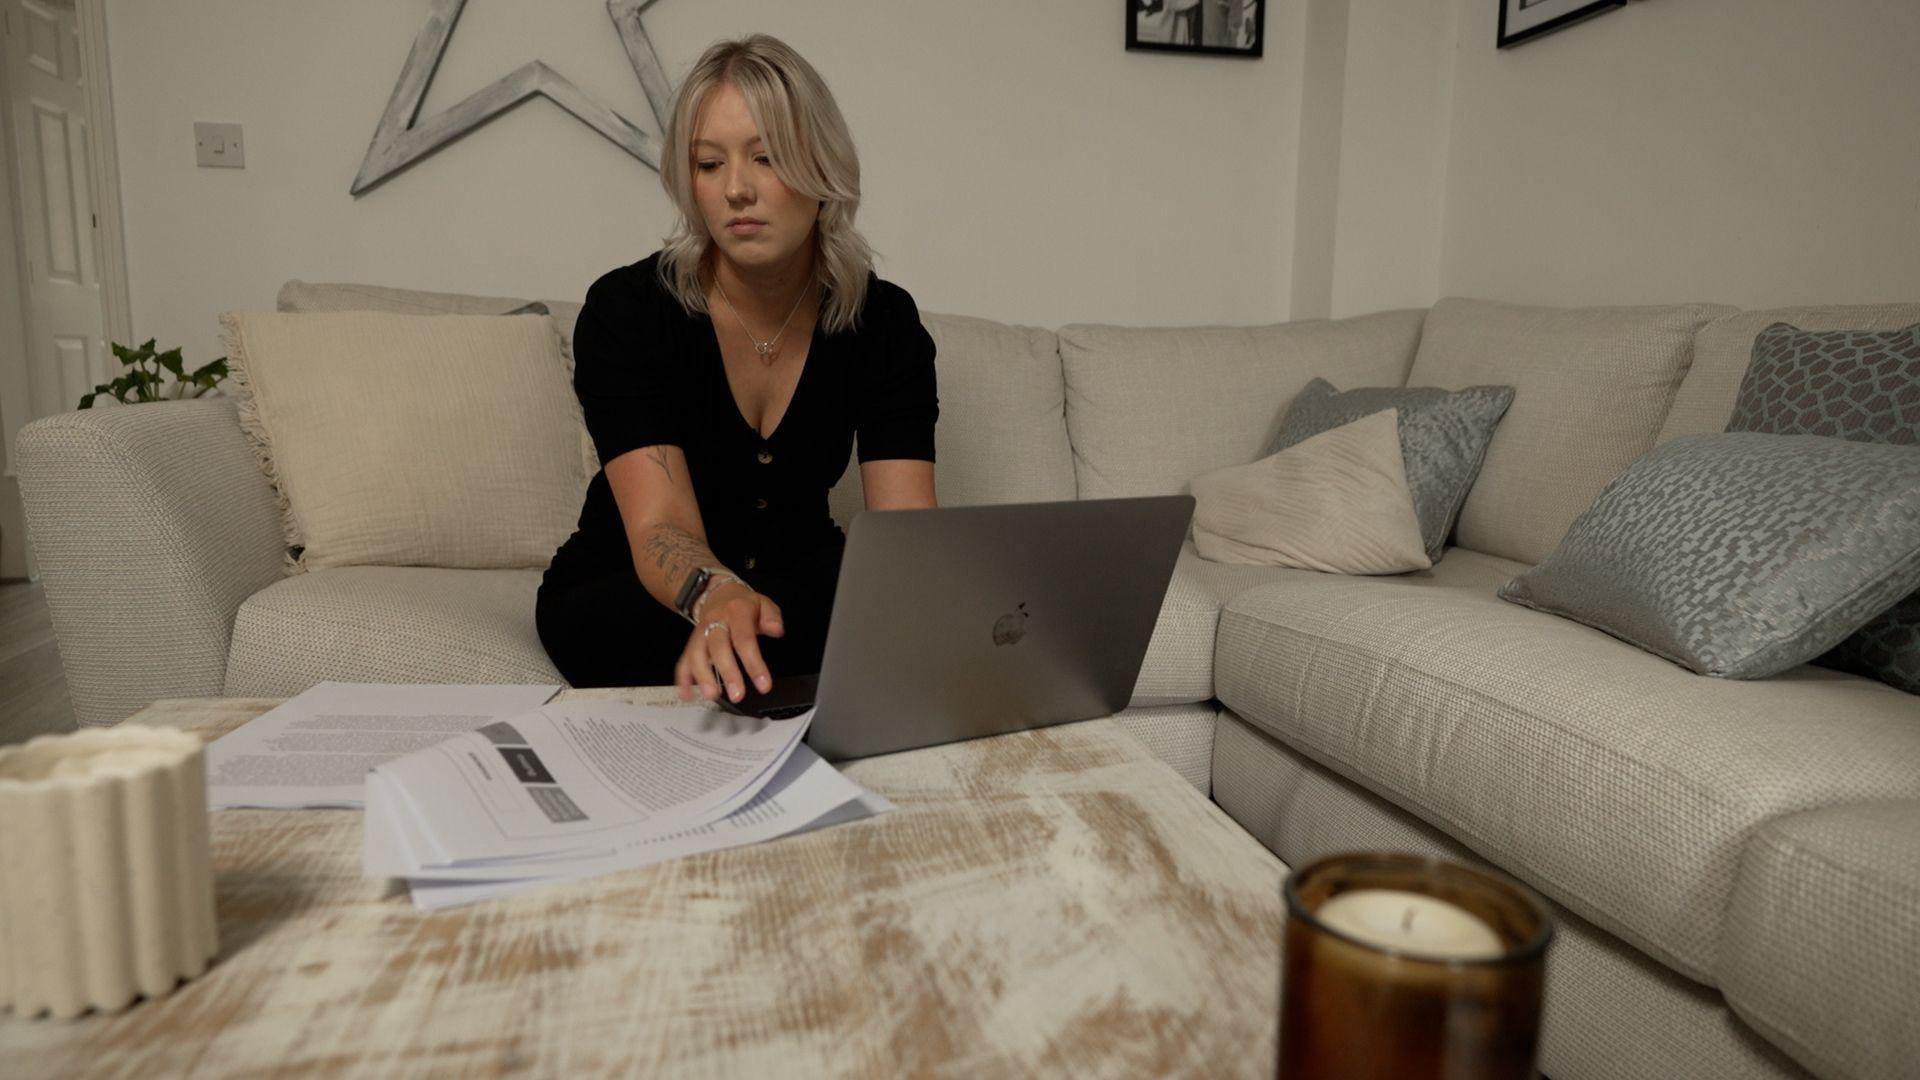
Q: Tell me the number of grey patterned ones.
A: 3